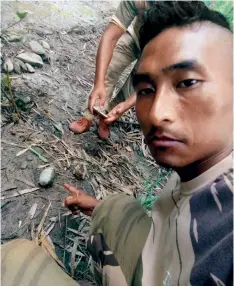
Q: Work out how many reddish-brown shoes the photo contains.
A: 2